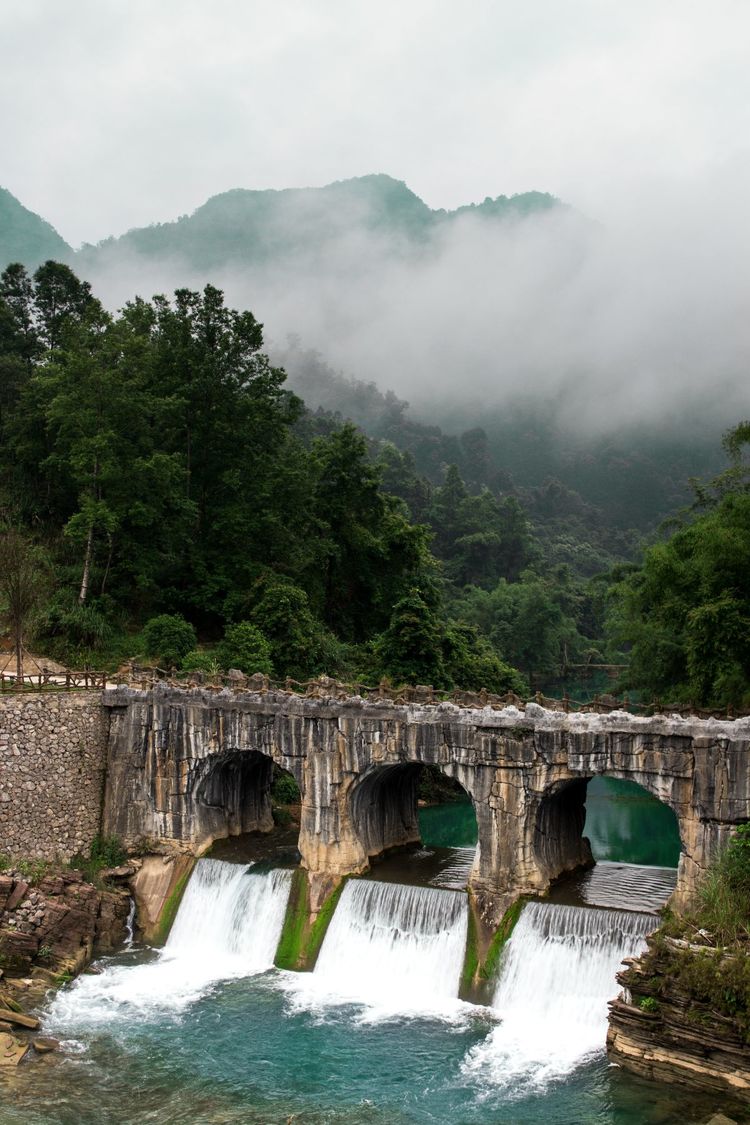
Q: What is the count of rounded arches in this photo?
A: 3